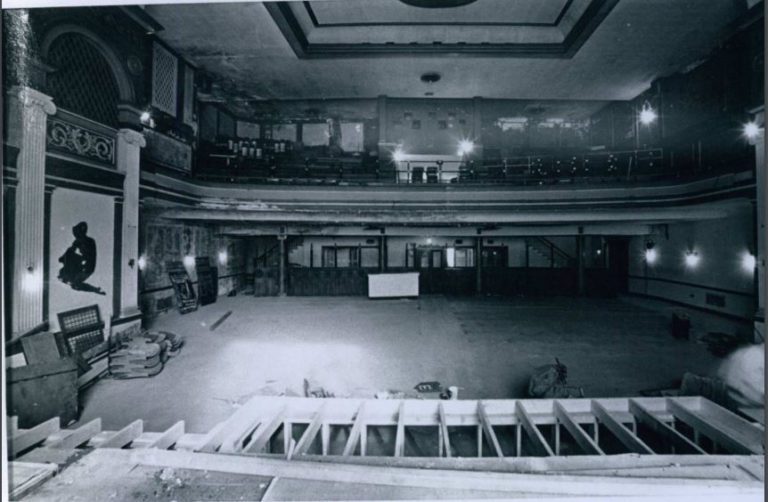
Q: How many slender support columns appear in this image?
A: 4